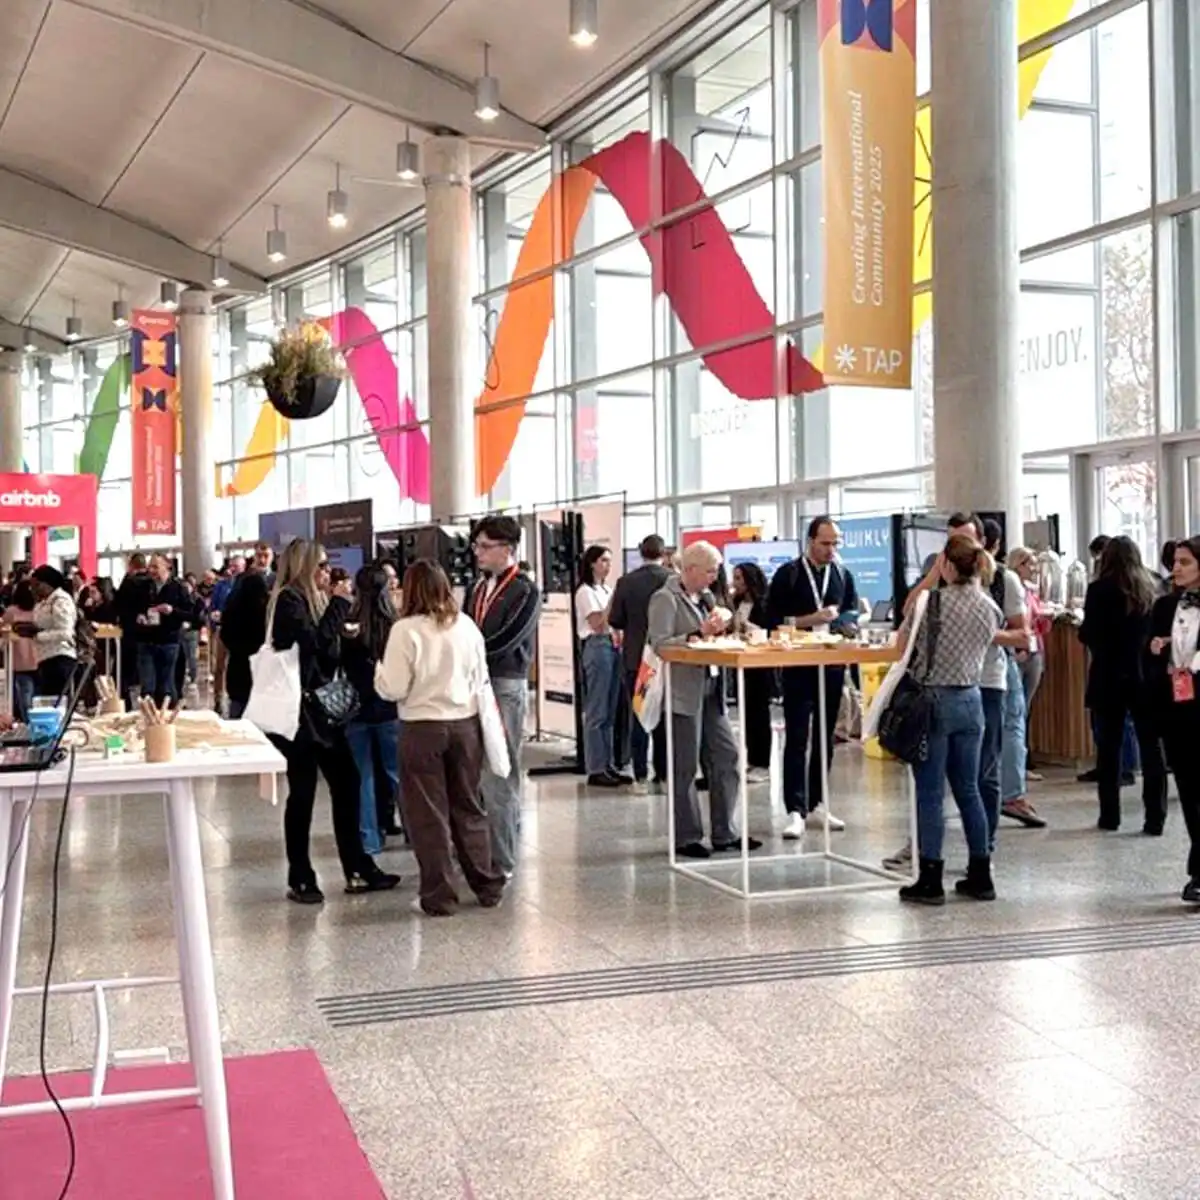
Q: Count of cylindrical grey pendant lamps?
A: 10